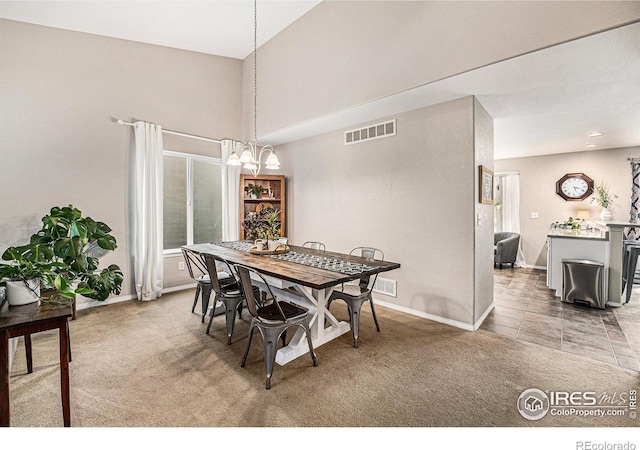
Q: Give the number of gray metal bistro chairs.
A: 6